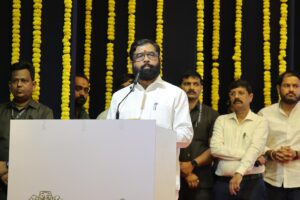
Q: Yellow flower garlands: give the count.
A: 12